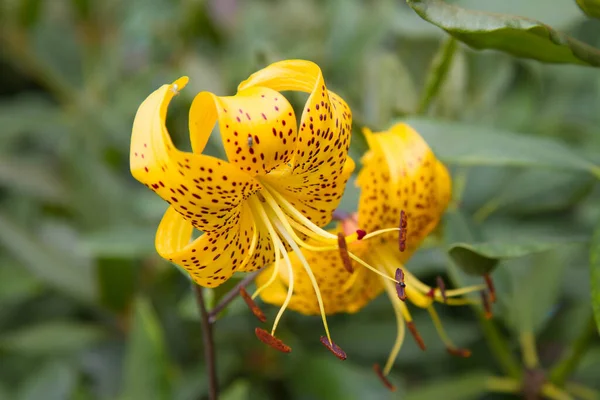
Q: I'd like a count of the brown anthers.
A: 12